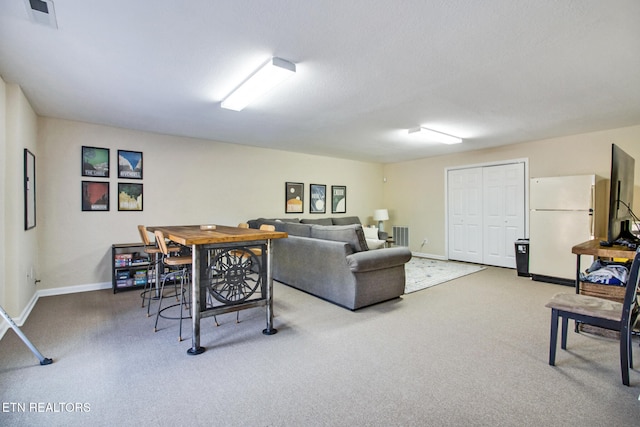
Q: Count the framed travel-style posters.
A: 7